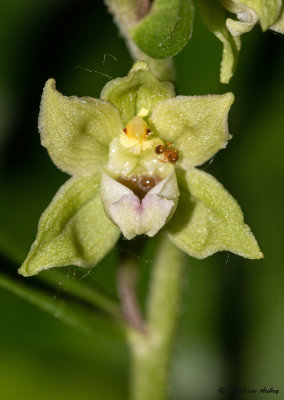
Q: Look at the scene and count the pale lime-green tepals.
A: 5